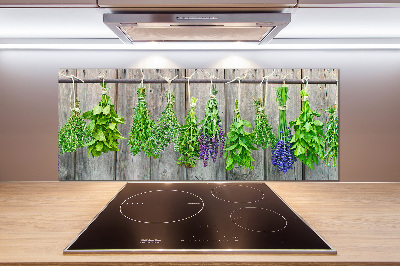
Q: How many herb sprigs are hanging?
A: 11